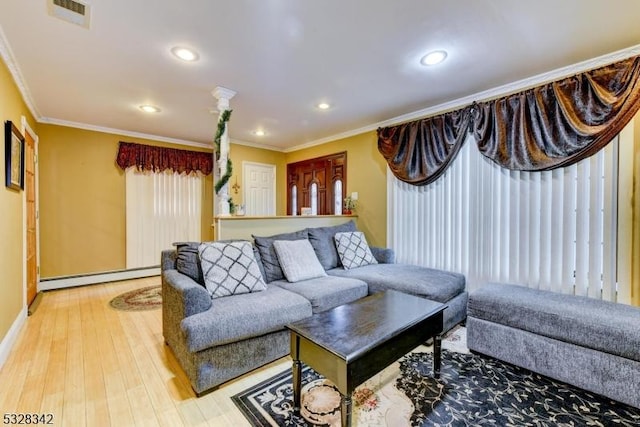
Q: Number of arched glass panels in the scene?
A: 3